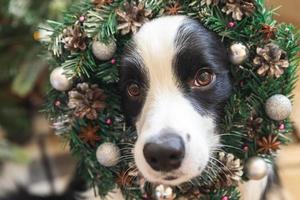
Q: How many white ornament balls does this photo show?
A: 6